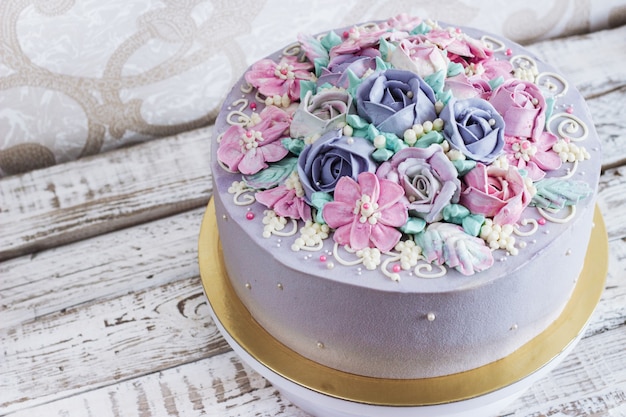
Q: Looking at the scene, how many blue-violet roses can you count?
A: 3